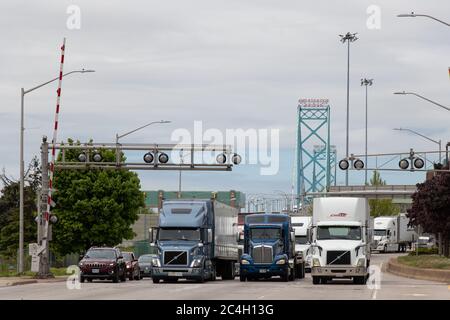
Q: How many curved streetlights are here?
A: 5